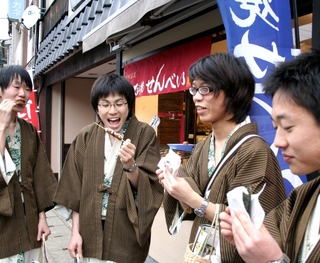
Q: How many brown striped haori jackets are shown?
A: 4